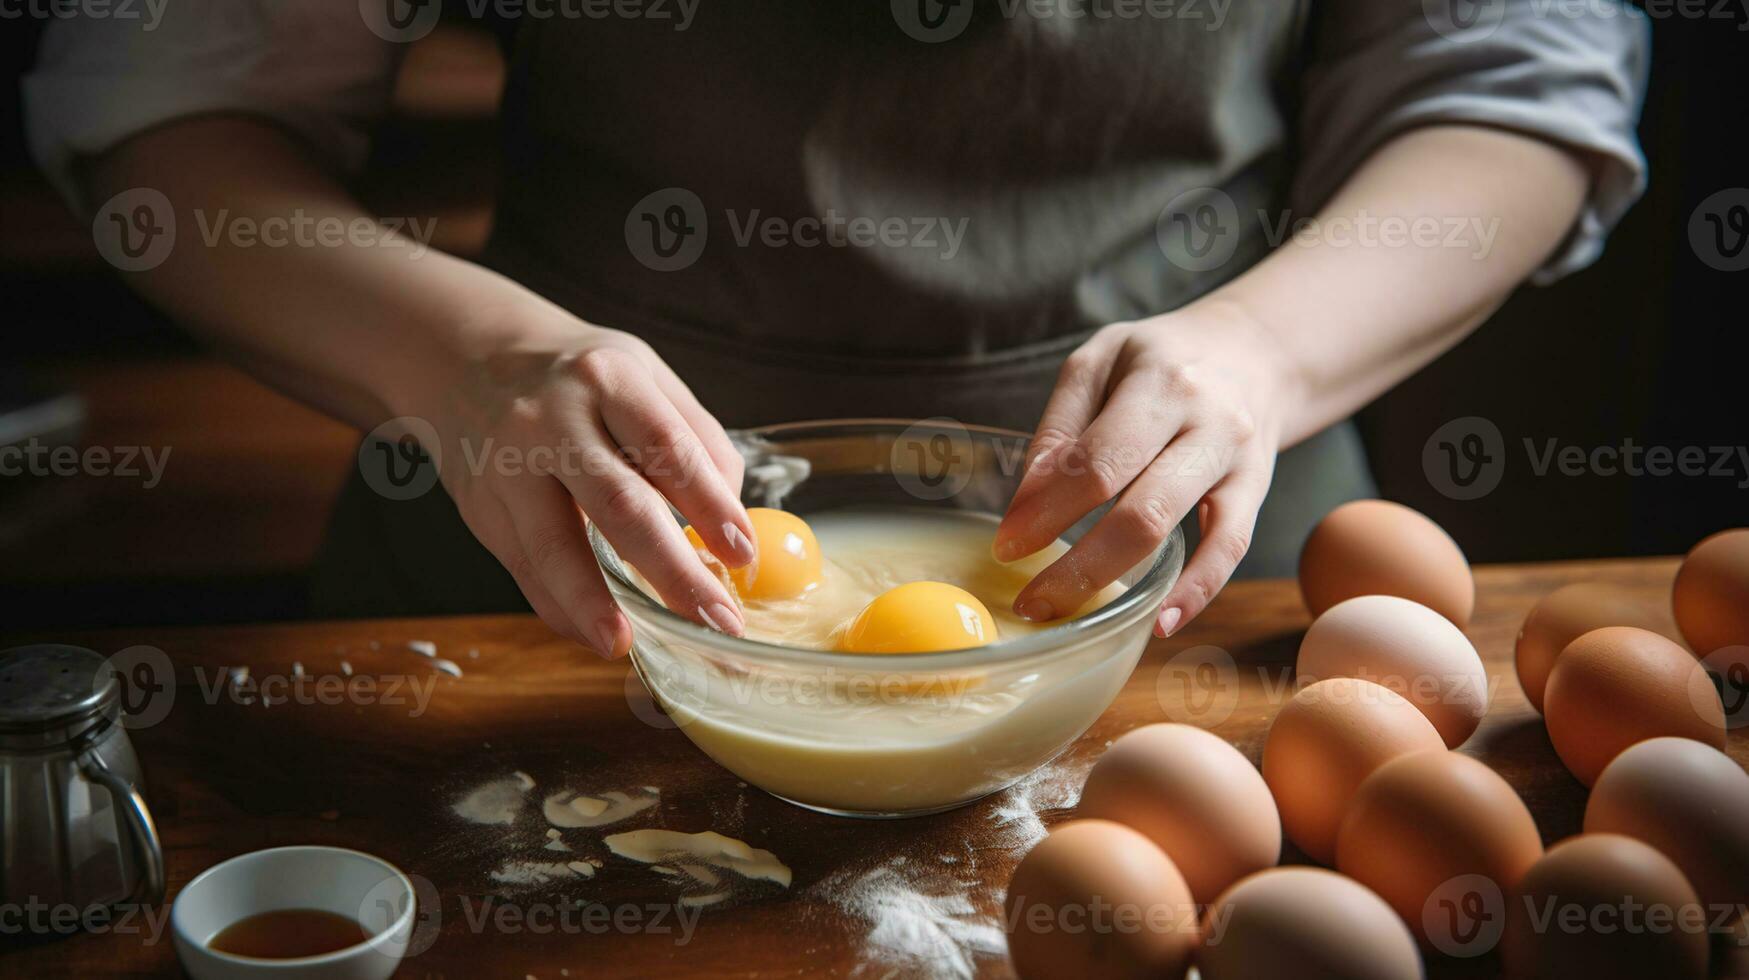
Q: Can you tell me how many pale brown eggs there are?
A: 12